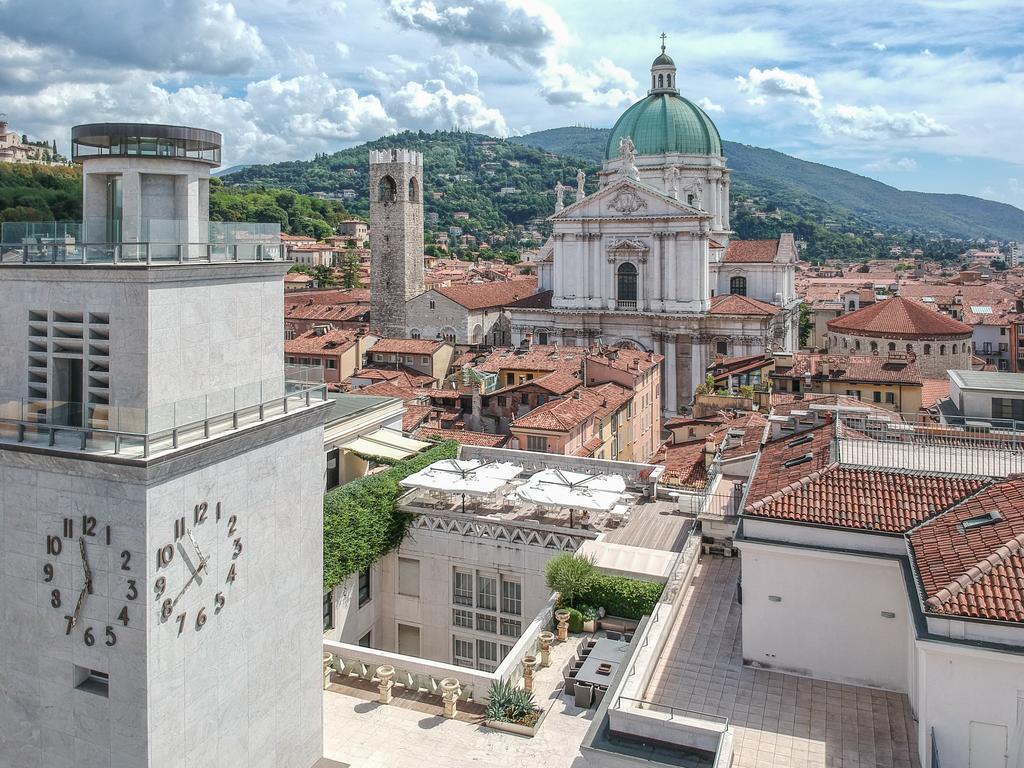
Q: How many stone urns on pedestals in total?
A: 6